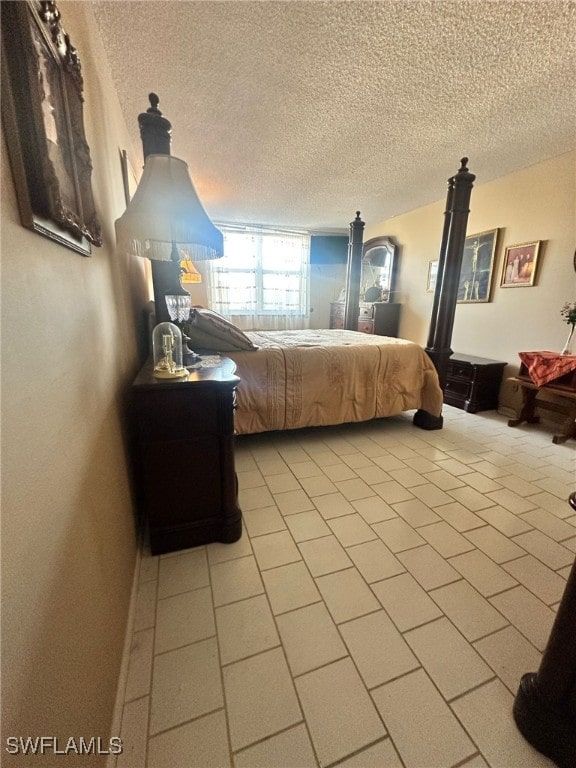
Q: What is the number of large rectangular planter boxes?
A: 0